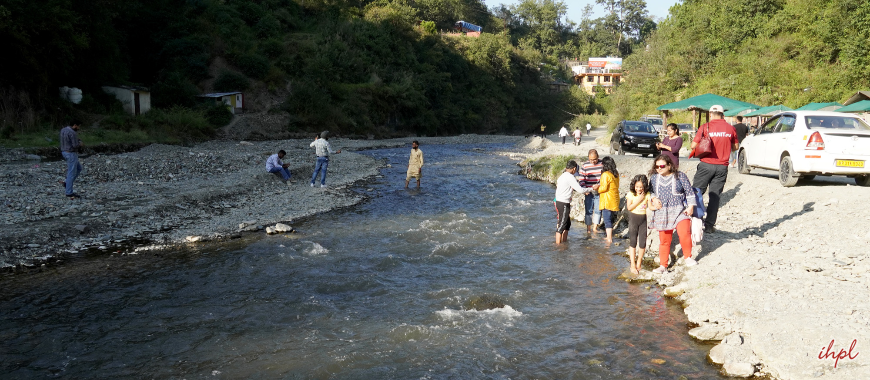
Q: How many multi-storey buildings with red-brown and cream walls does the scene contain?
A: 1